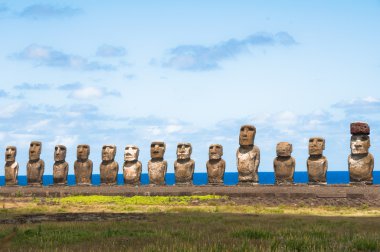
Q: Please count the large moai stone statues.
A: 13